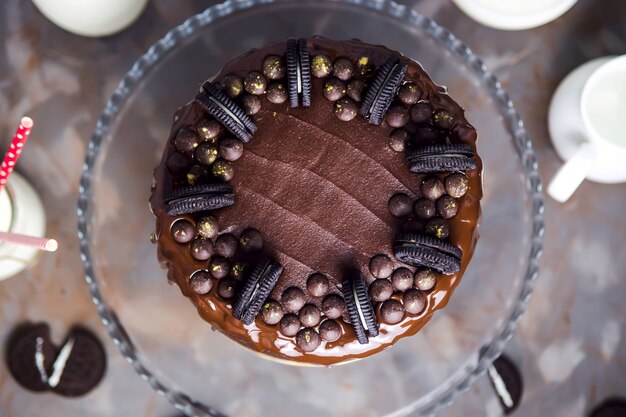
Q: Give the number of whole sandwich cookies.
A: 8